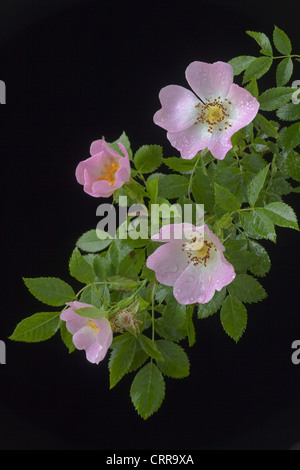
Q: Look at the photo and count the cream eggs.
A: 0